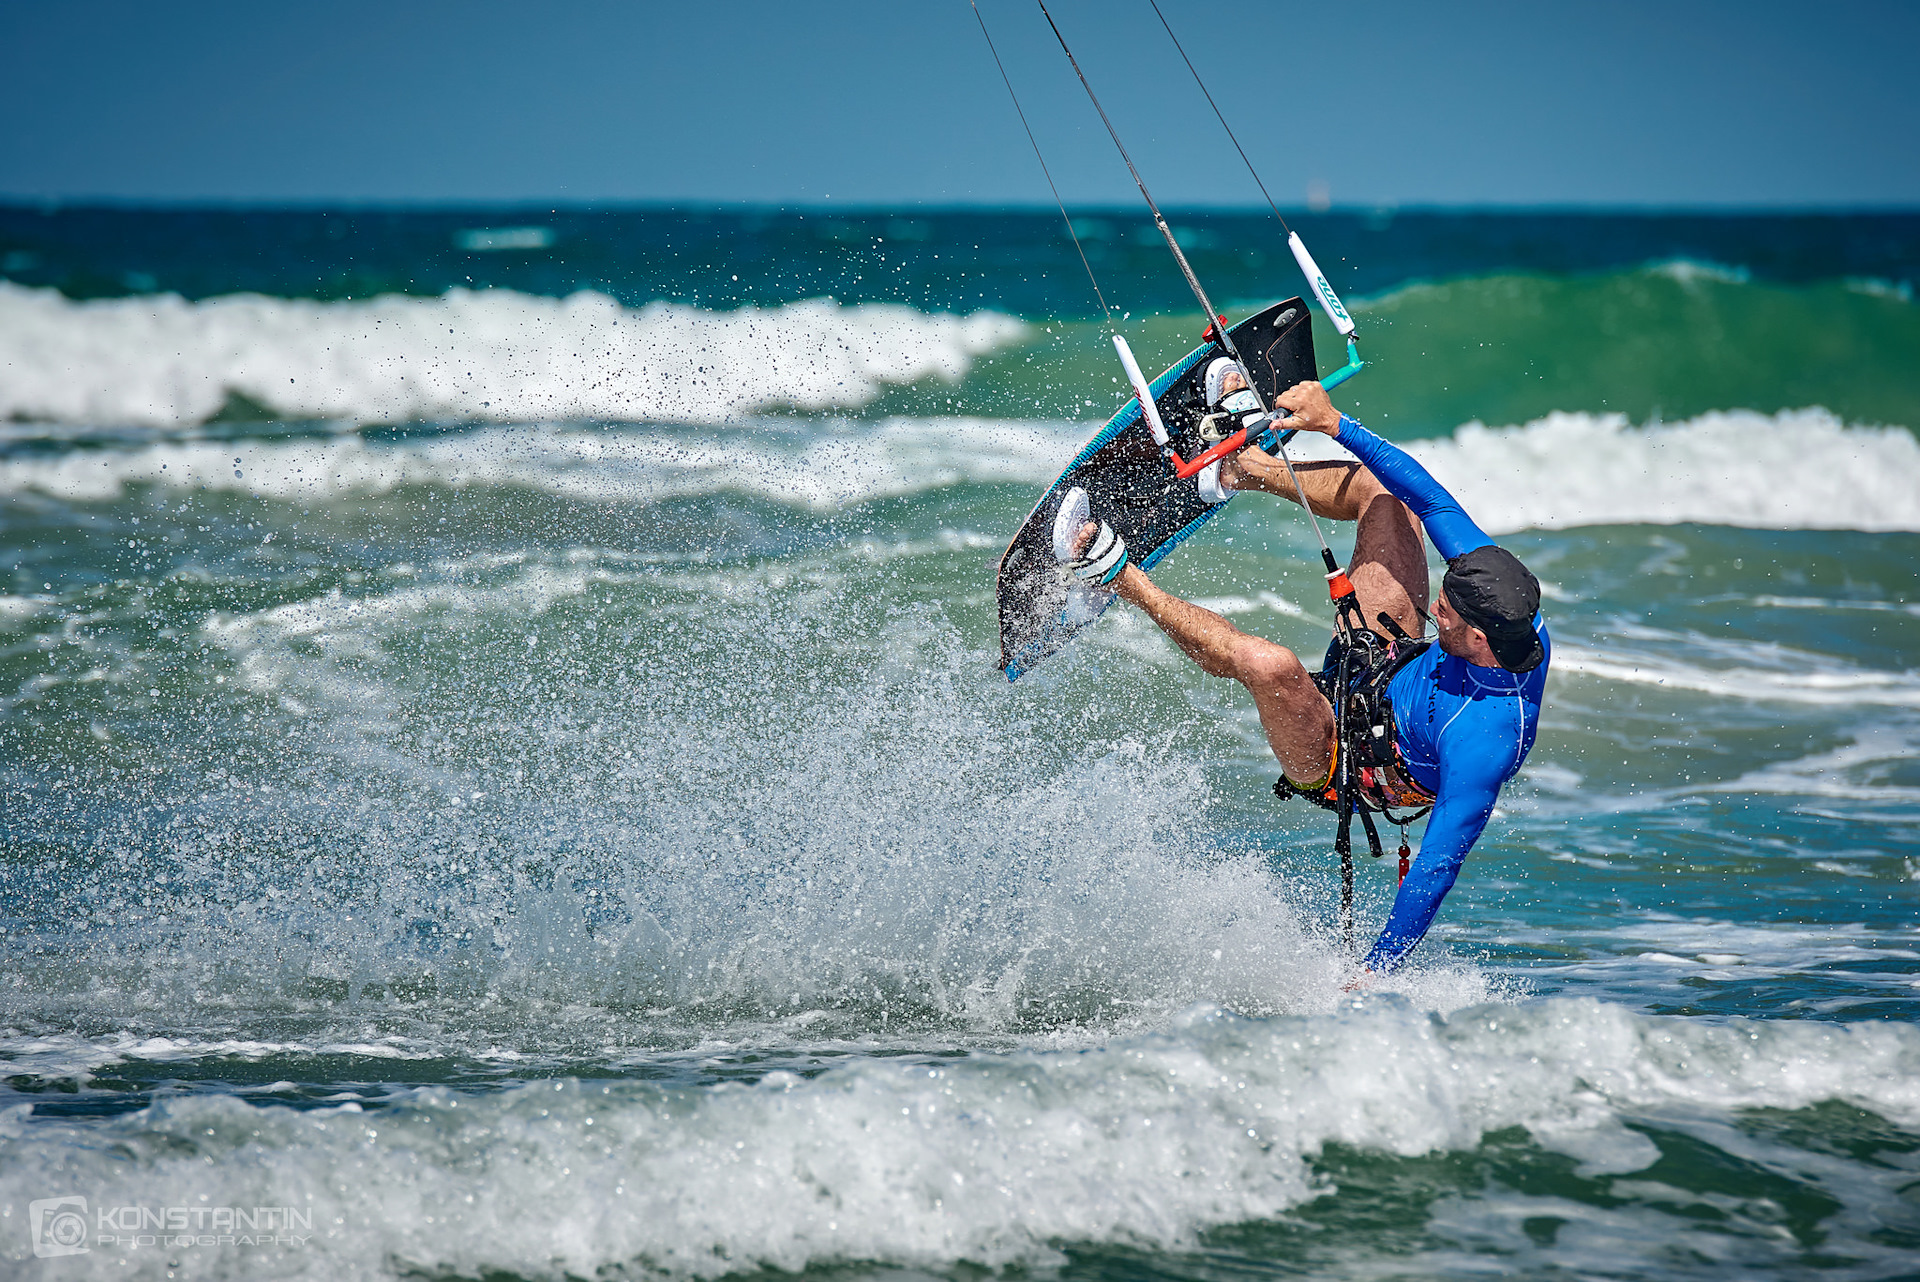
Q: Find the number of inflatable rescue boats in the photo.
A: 0